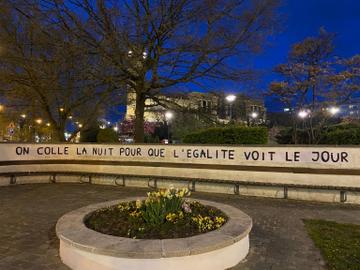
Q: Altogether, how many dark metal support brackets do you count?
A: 9